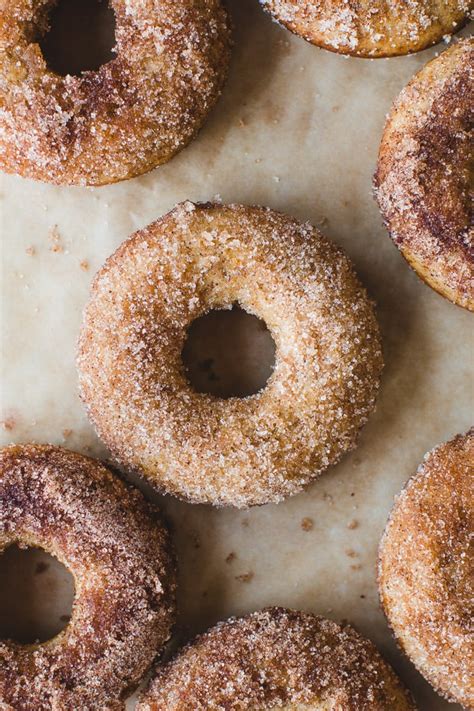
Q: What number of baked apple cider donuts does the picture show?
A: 7